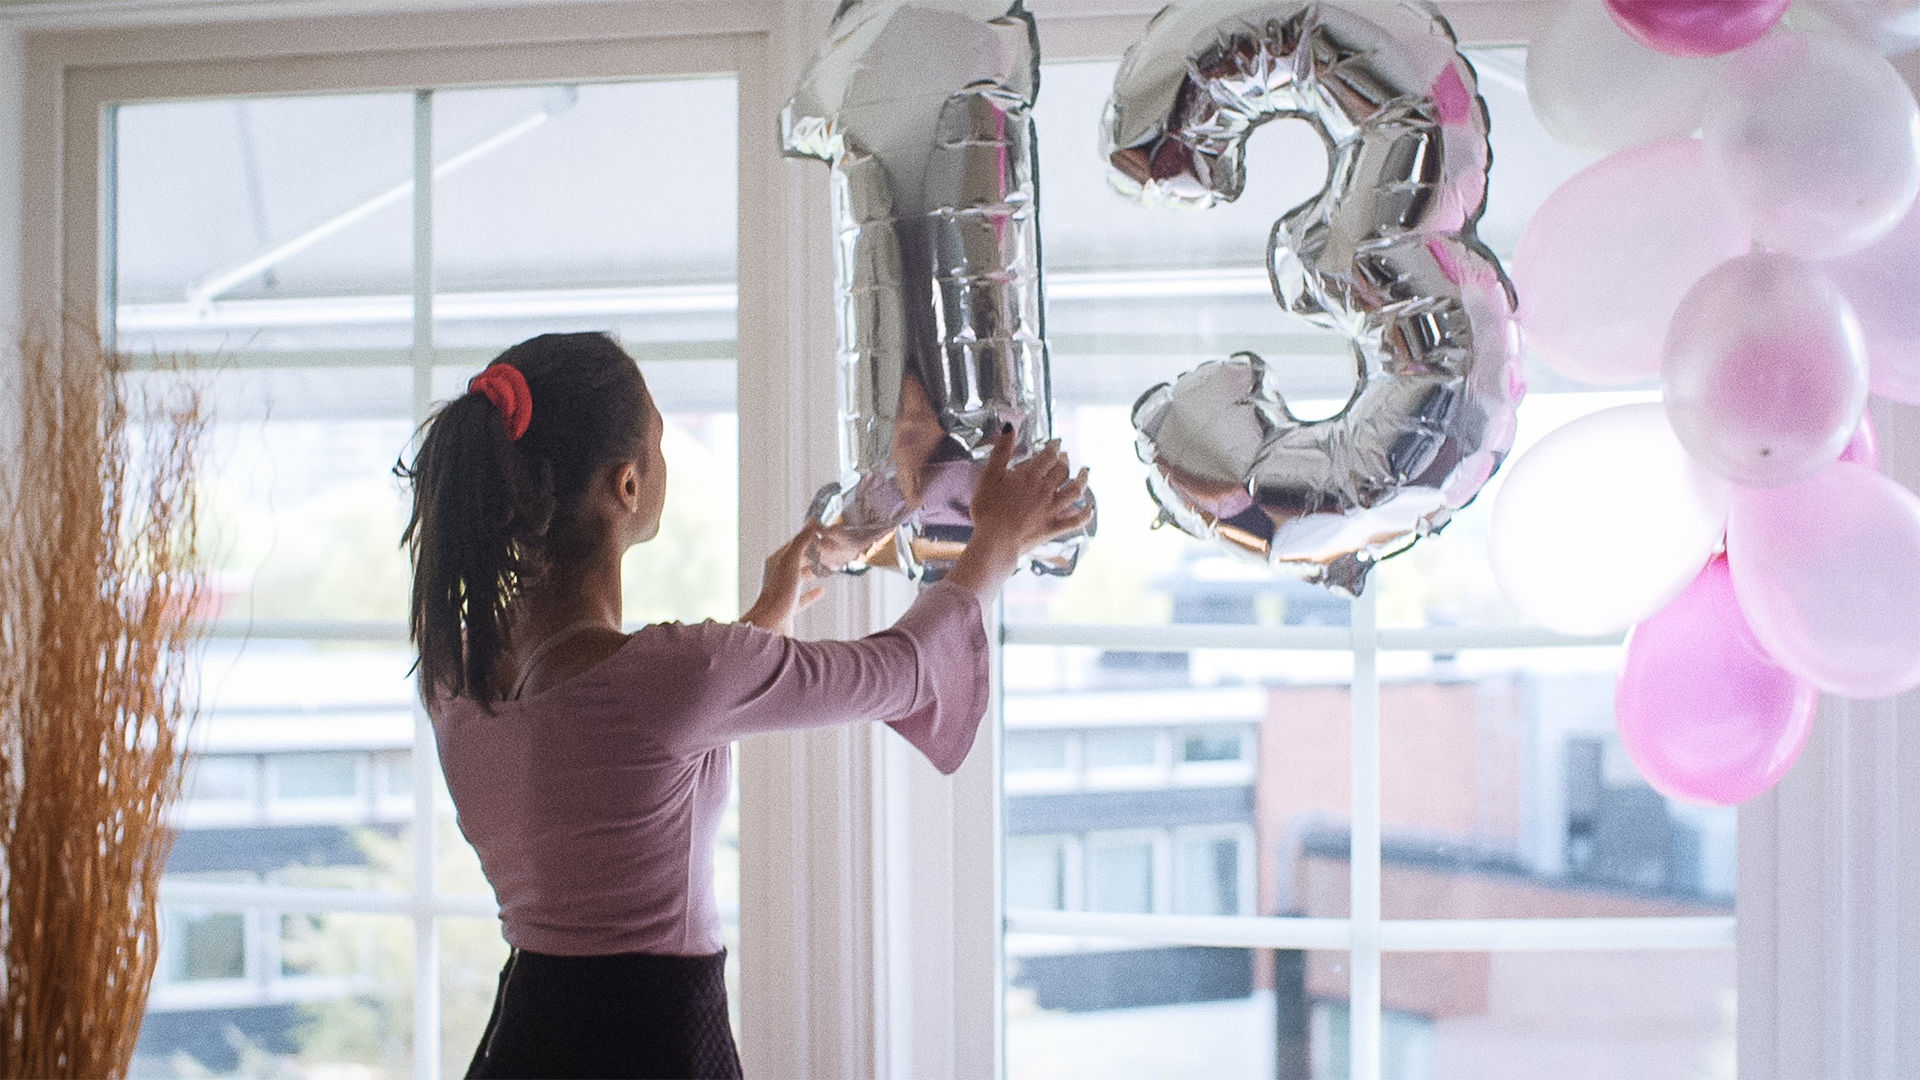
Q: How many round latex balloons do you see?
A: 11